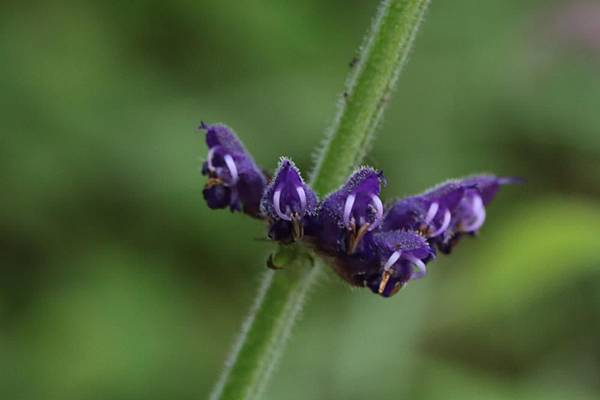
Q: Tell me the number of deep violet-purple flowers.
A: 6